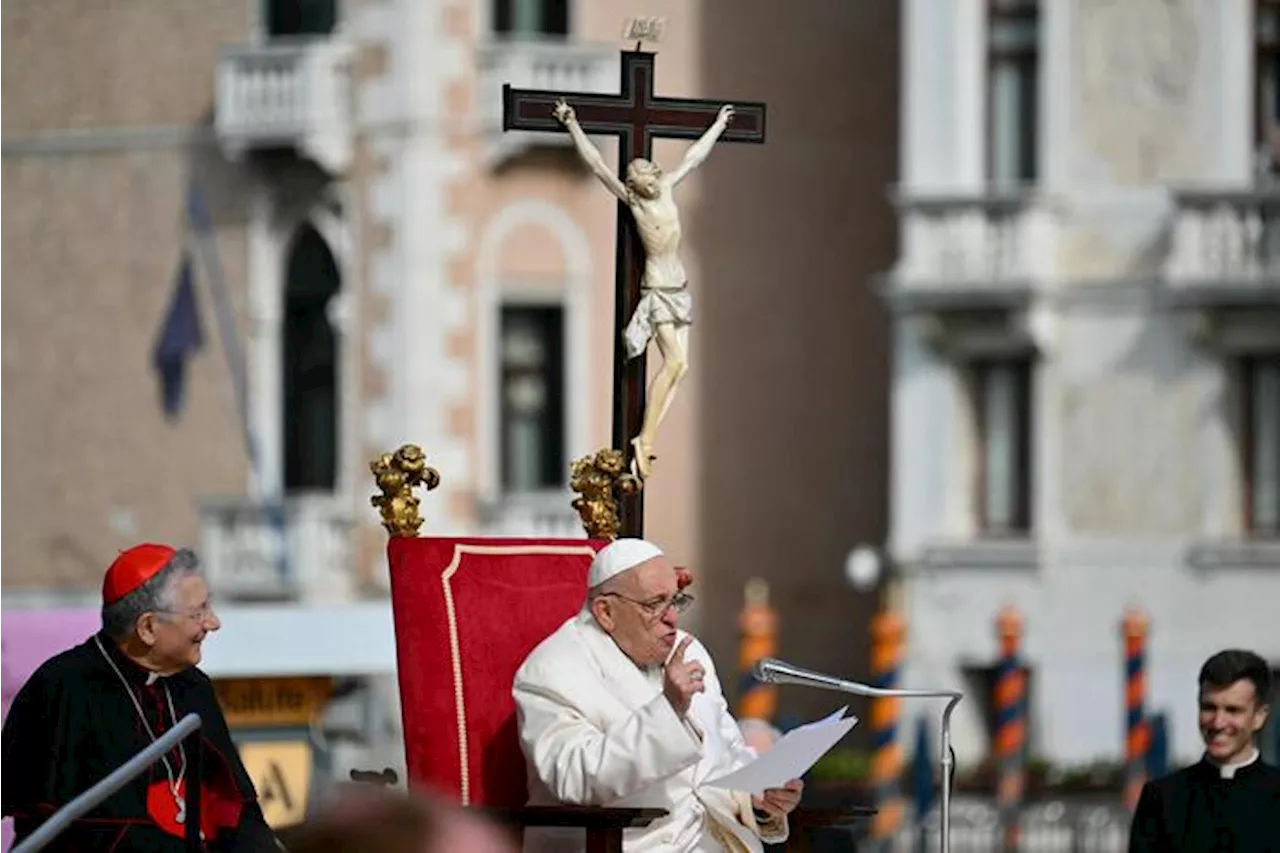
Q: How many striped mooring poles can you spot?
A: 4